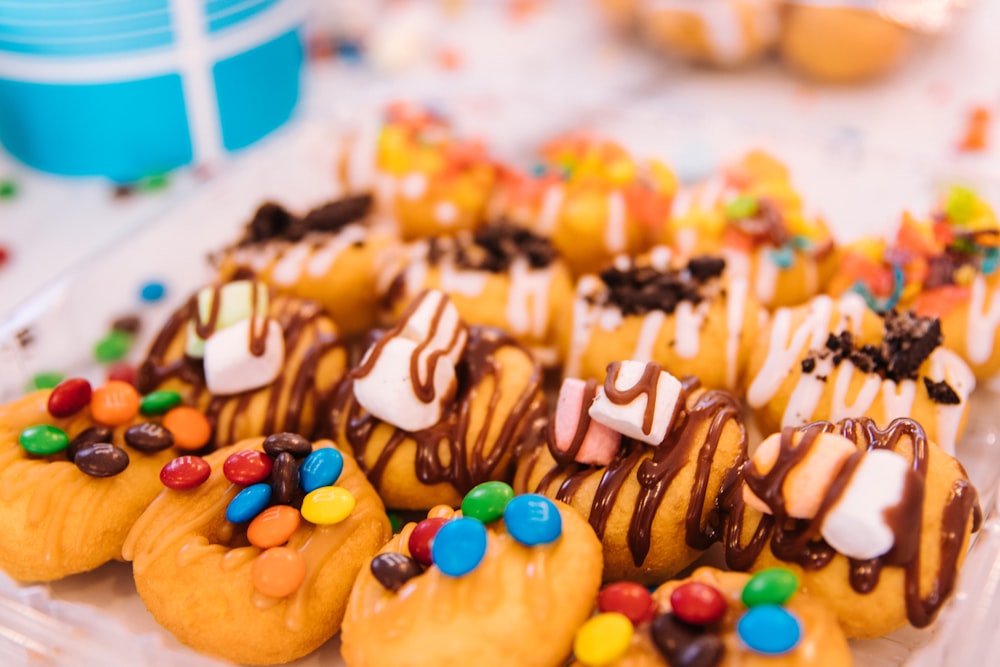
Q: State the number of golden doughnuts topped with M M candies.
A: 4